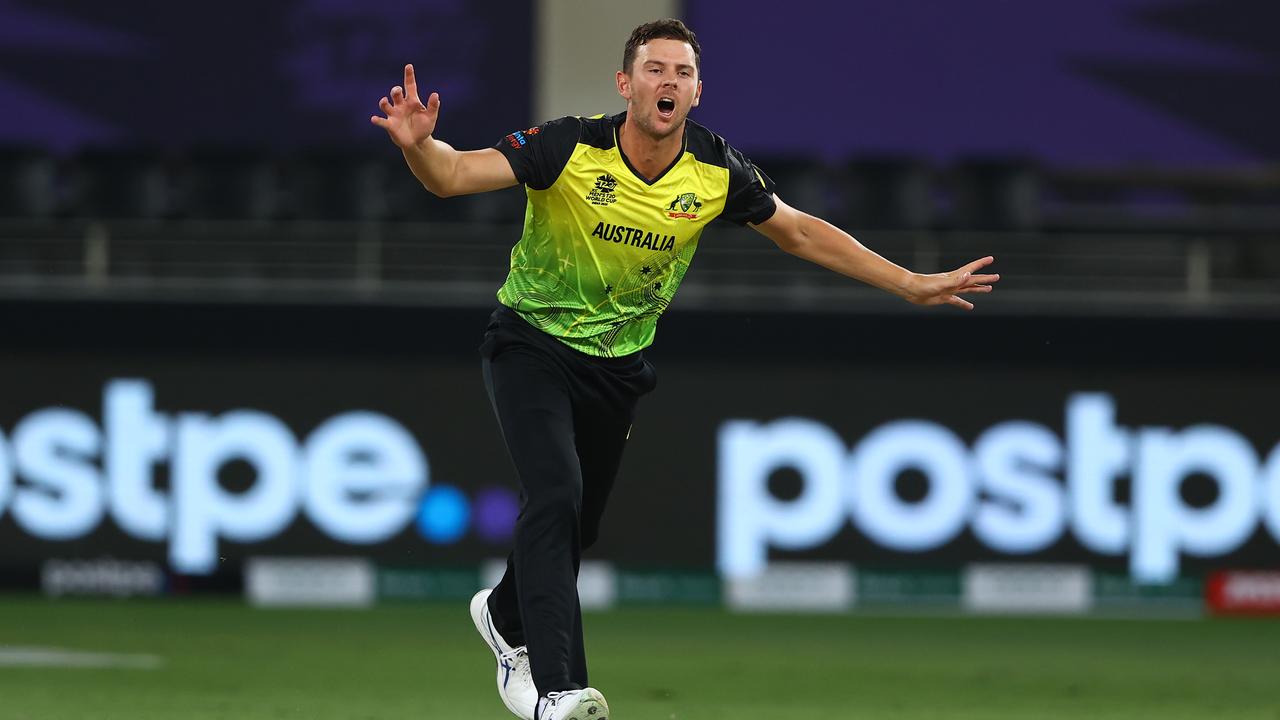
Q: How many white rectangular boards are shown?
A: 4